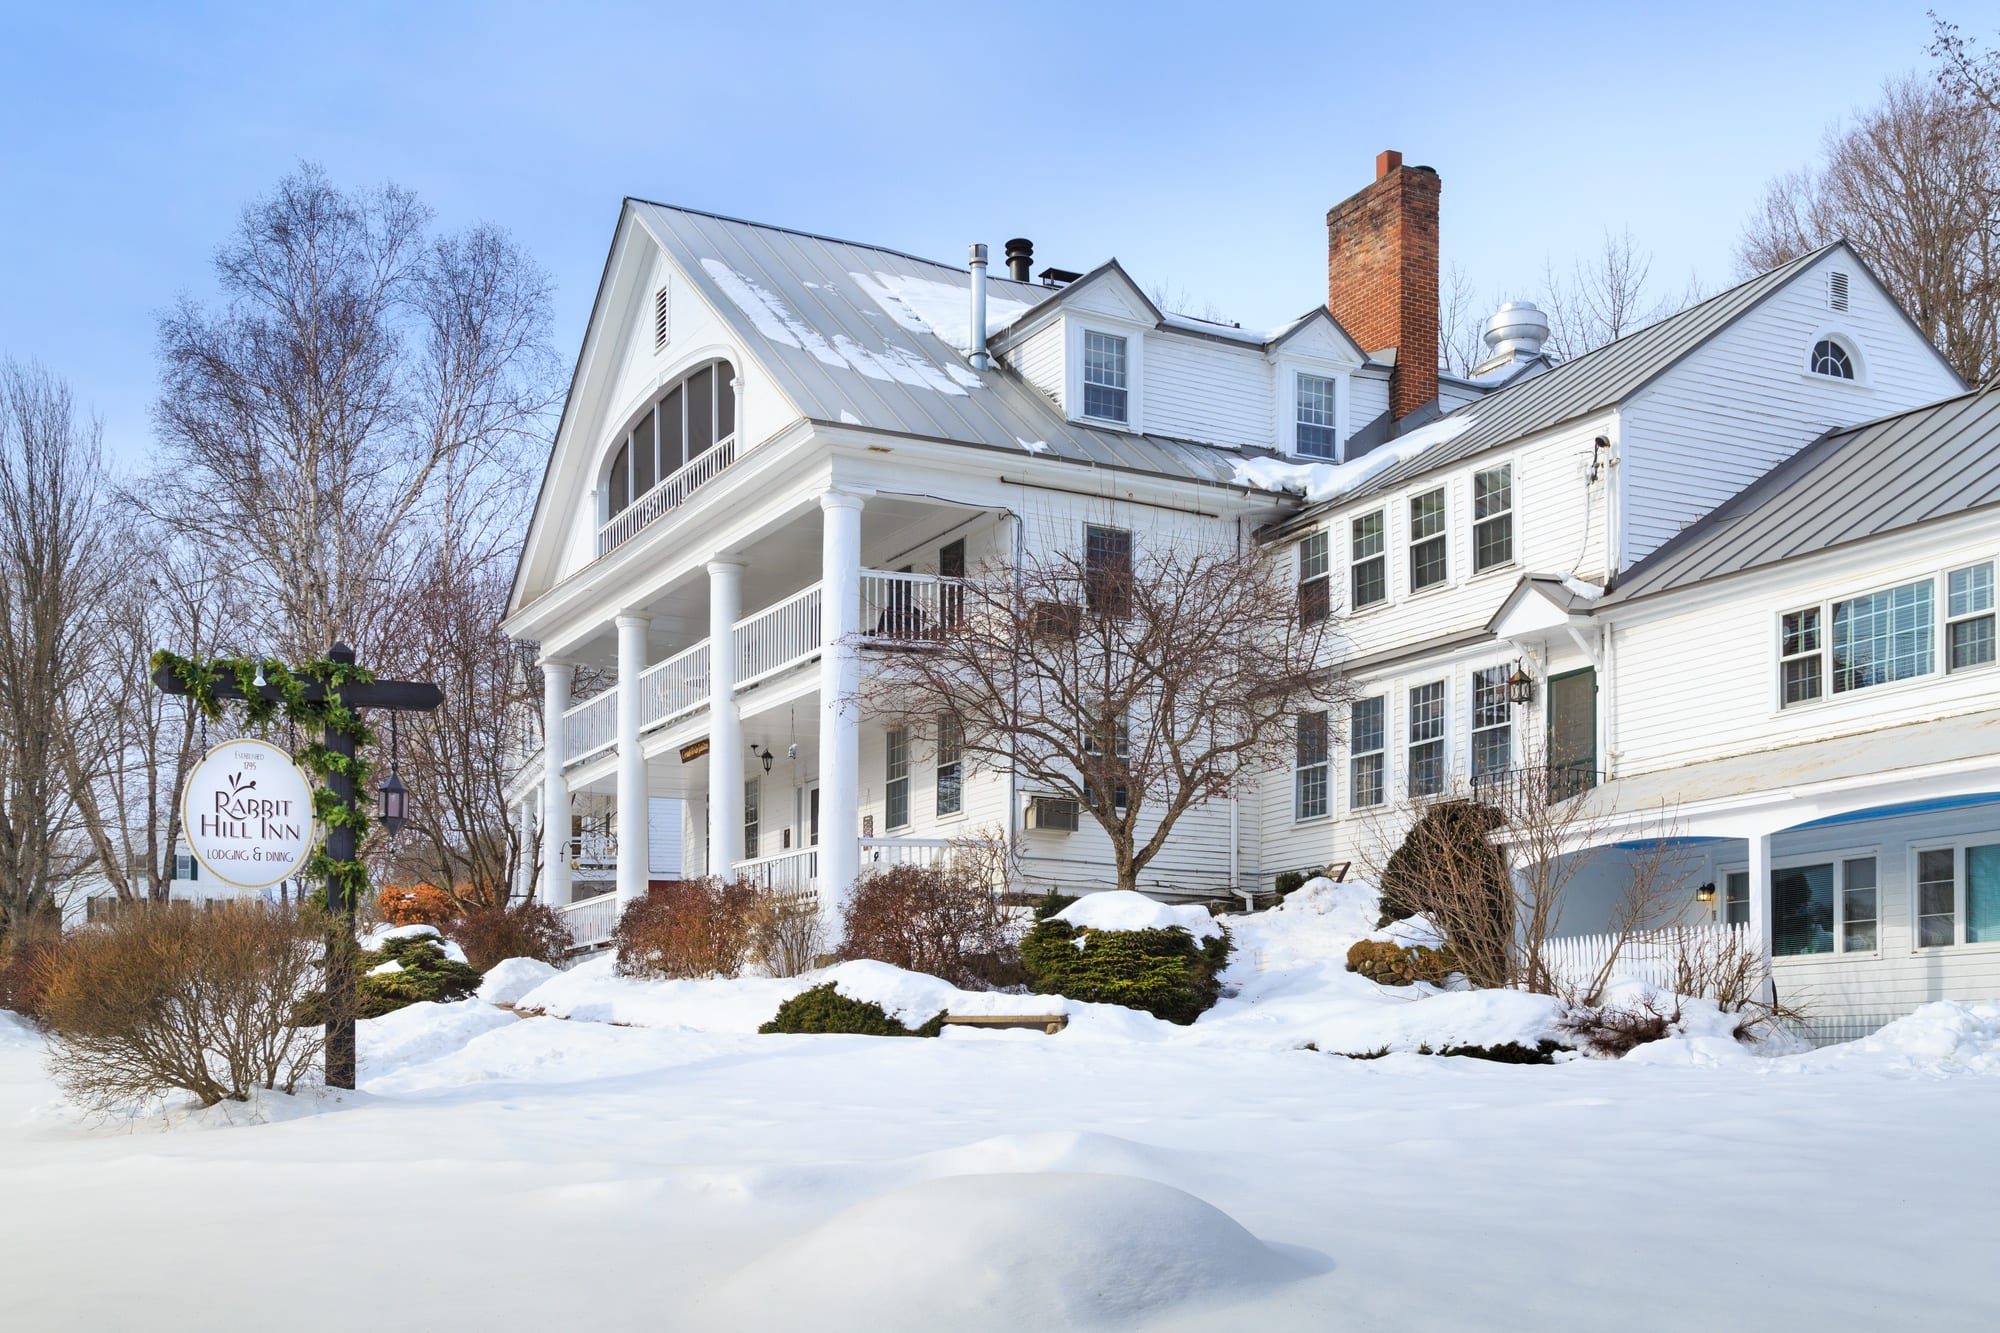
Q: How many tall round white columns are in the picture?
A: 4